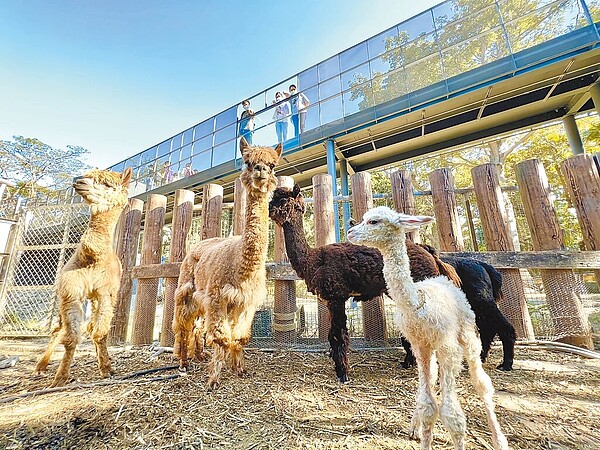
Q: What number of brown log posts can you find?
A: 13